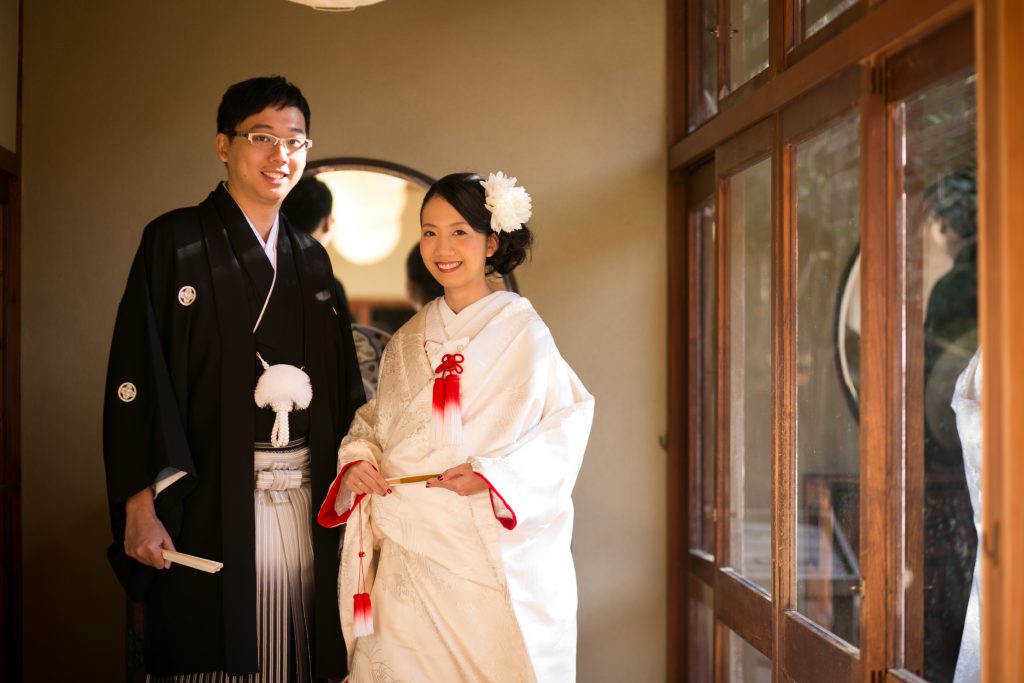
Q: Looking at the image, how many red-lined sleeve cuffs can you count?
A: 2